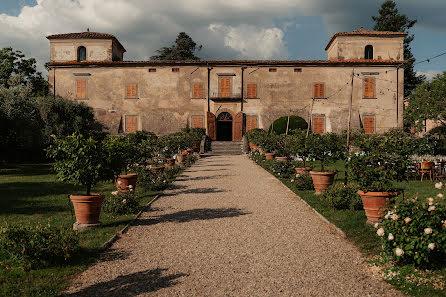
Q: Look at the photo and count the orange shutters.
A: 12